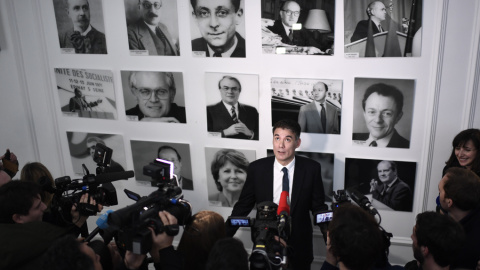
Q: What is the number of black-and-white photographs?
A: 15